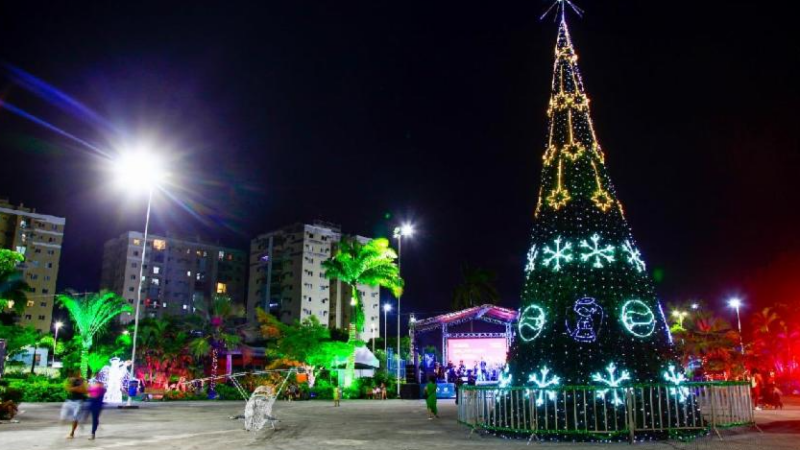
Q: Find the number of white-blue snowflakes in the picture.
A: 8